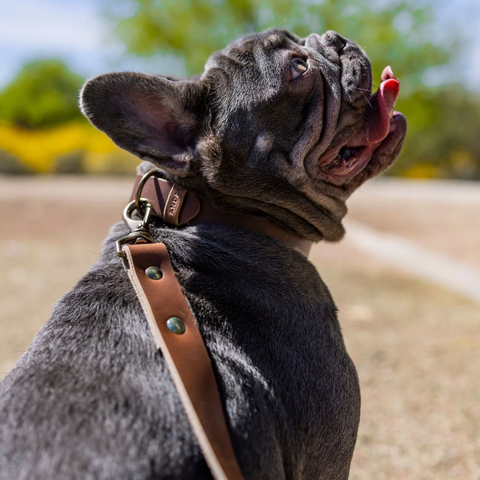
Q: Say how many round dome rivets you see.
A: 2